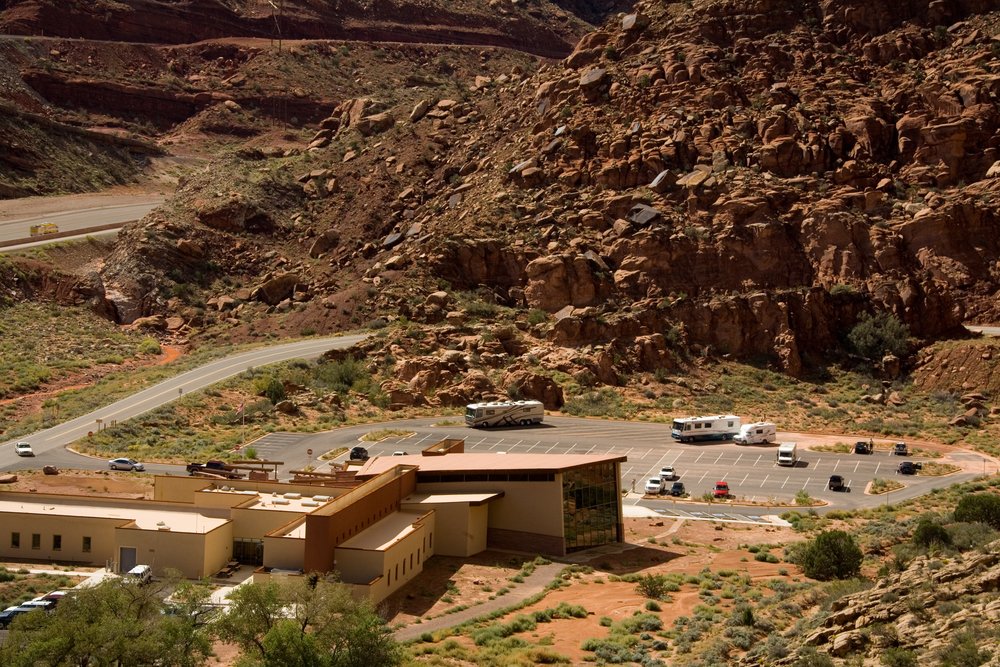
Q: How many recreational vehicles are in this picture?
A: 4